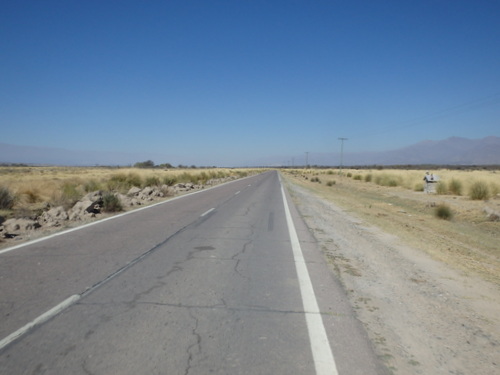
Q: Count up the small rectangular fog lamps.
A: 0